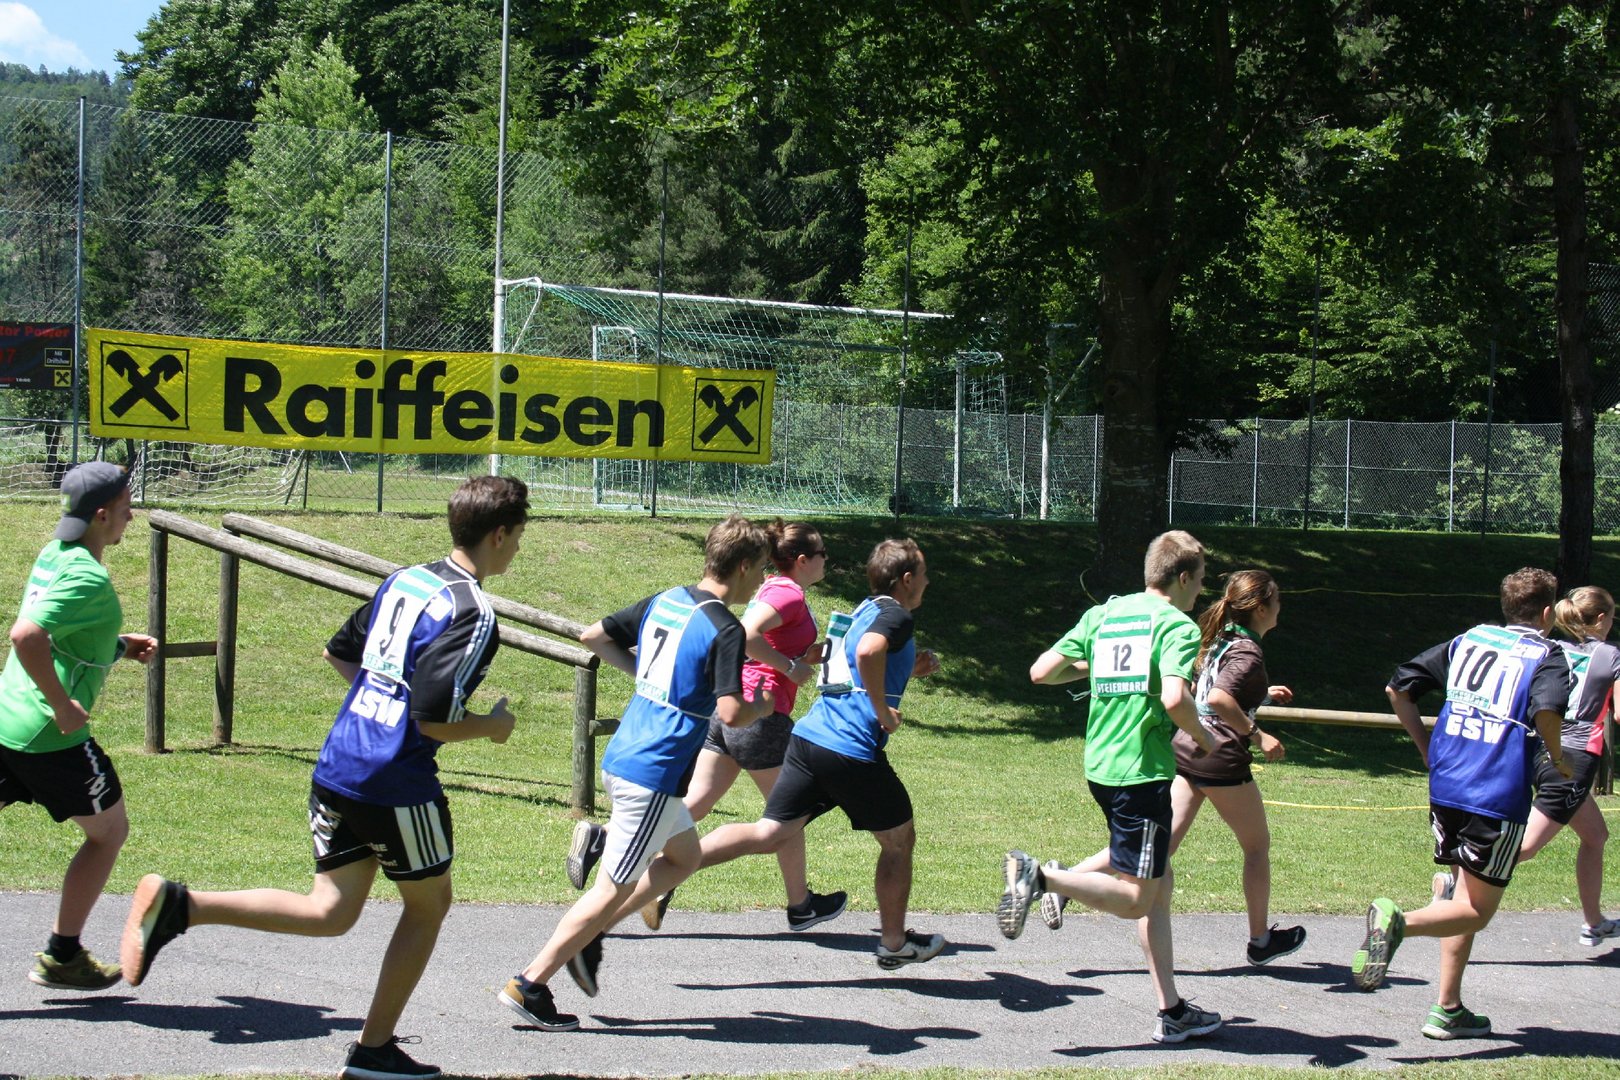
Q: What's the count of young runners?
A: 9